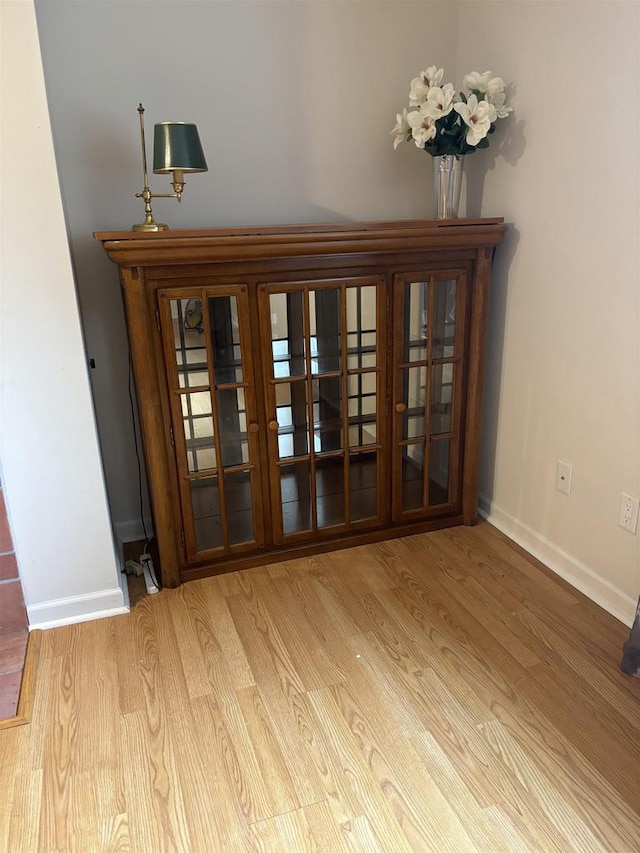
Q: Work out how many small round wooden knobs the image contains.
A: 3